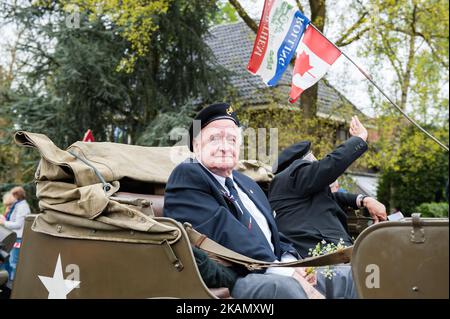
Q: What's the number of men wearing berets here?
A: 2